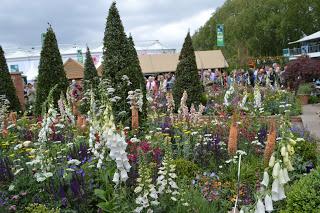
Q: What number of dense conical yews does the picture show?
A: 6